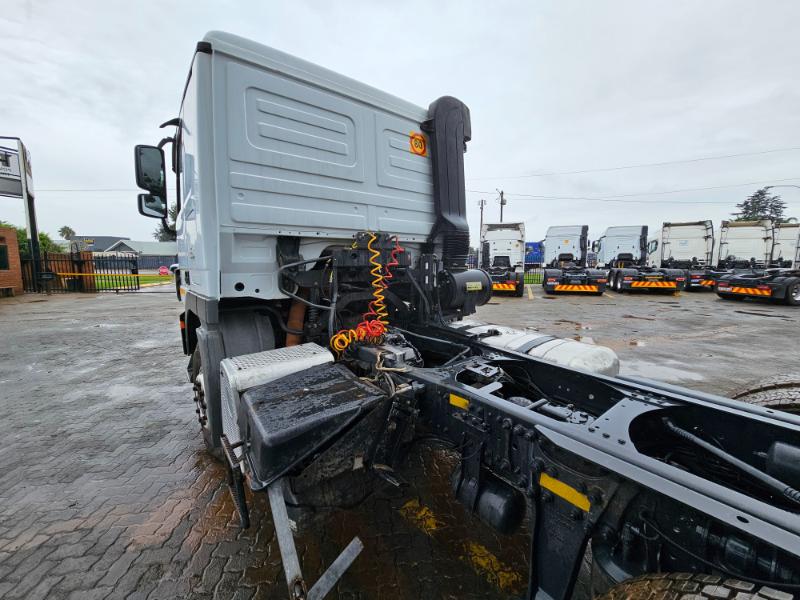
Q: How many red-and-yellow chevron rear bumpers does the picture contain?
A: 5